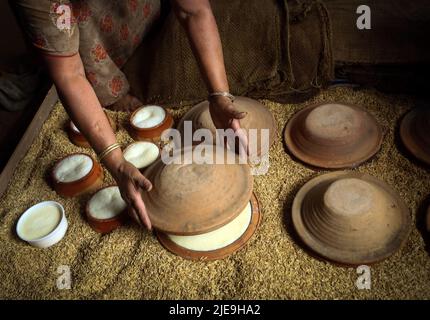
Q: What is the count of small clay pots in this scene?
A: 5